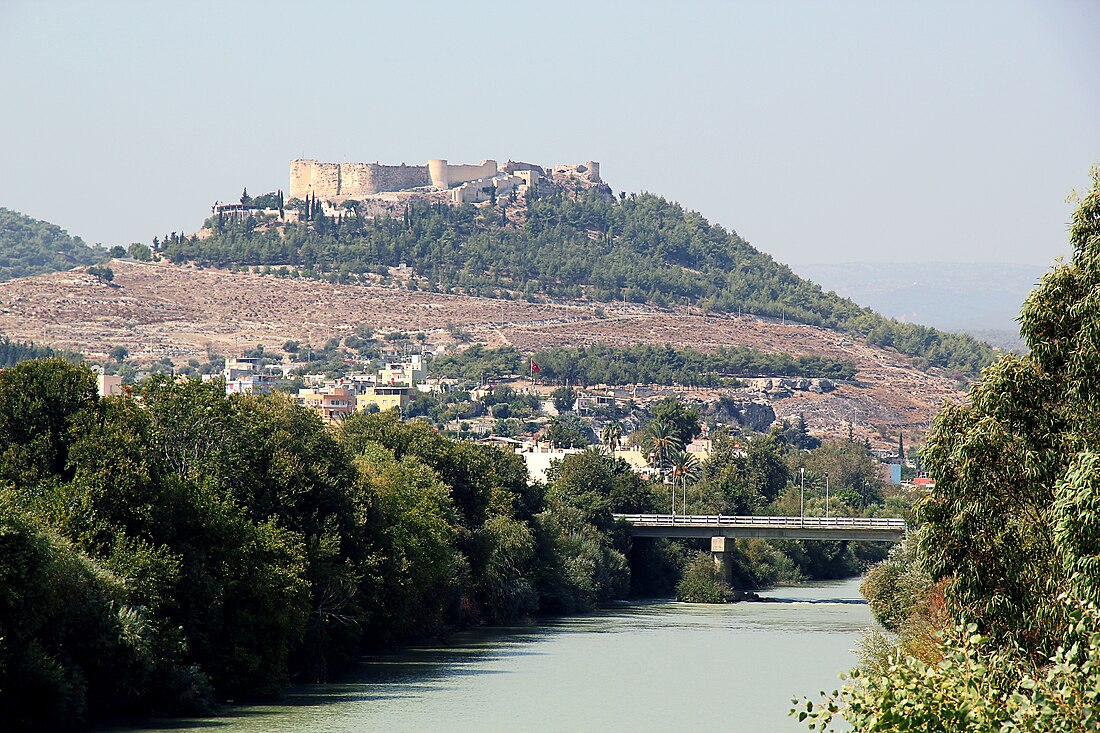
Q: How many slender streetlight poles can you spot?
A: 4